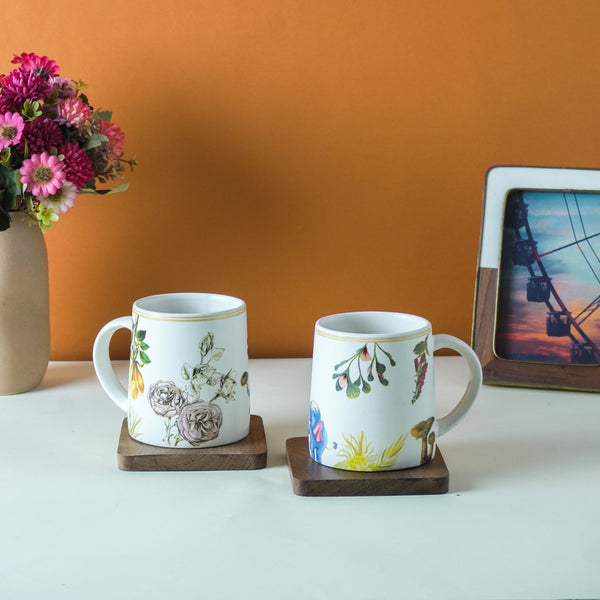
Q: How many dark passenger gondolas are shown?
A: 5